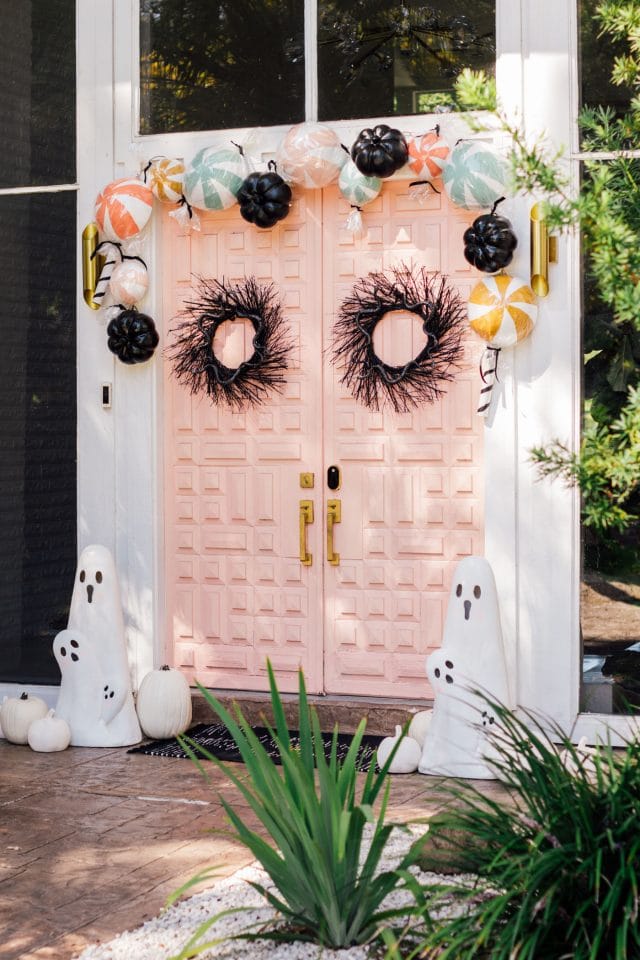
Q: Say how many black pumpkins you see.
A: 4